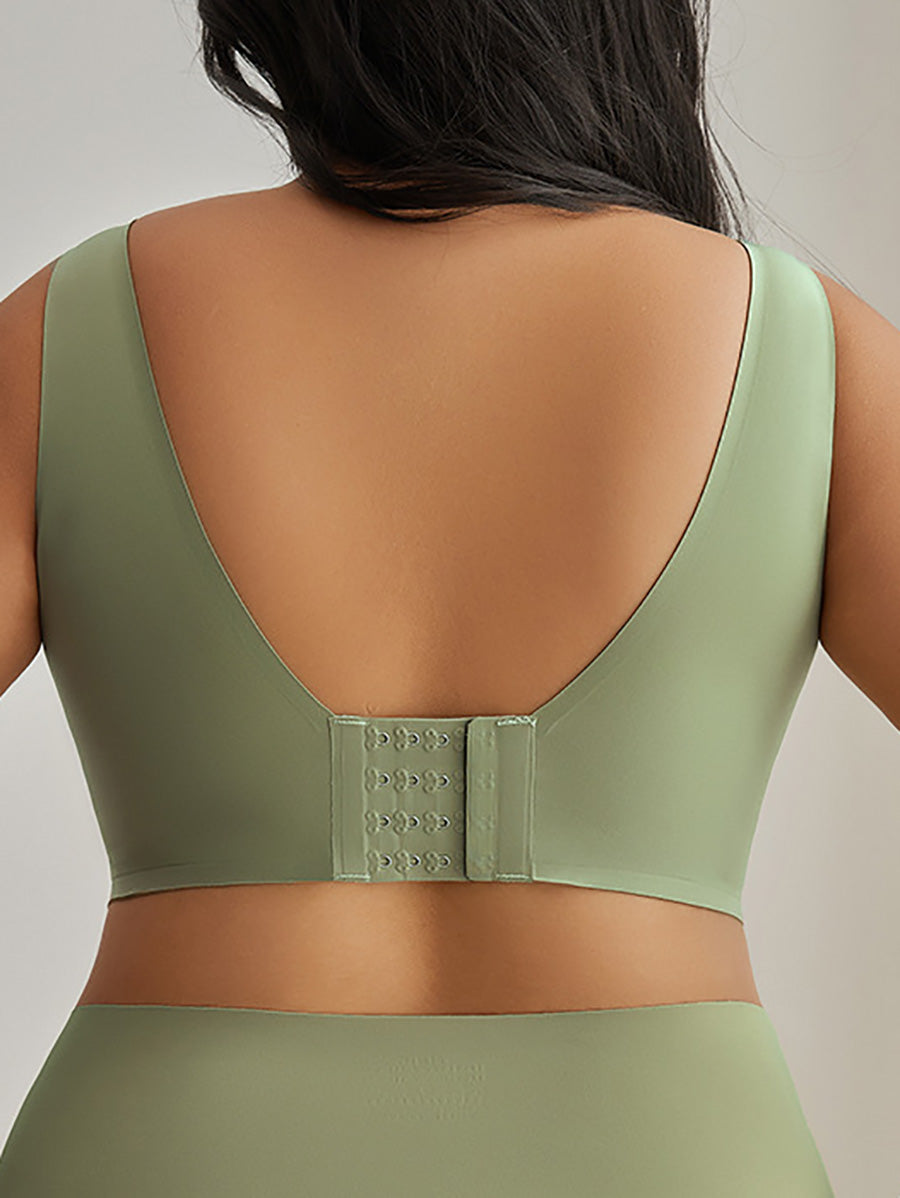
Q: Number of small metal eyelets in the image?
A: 12